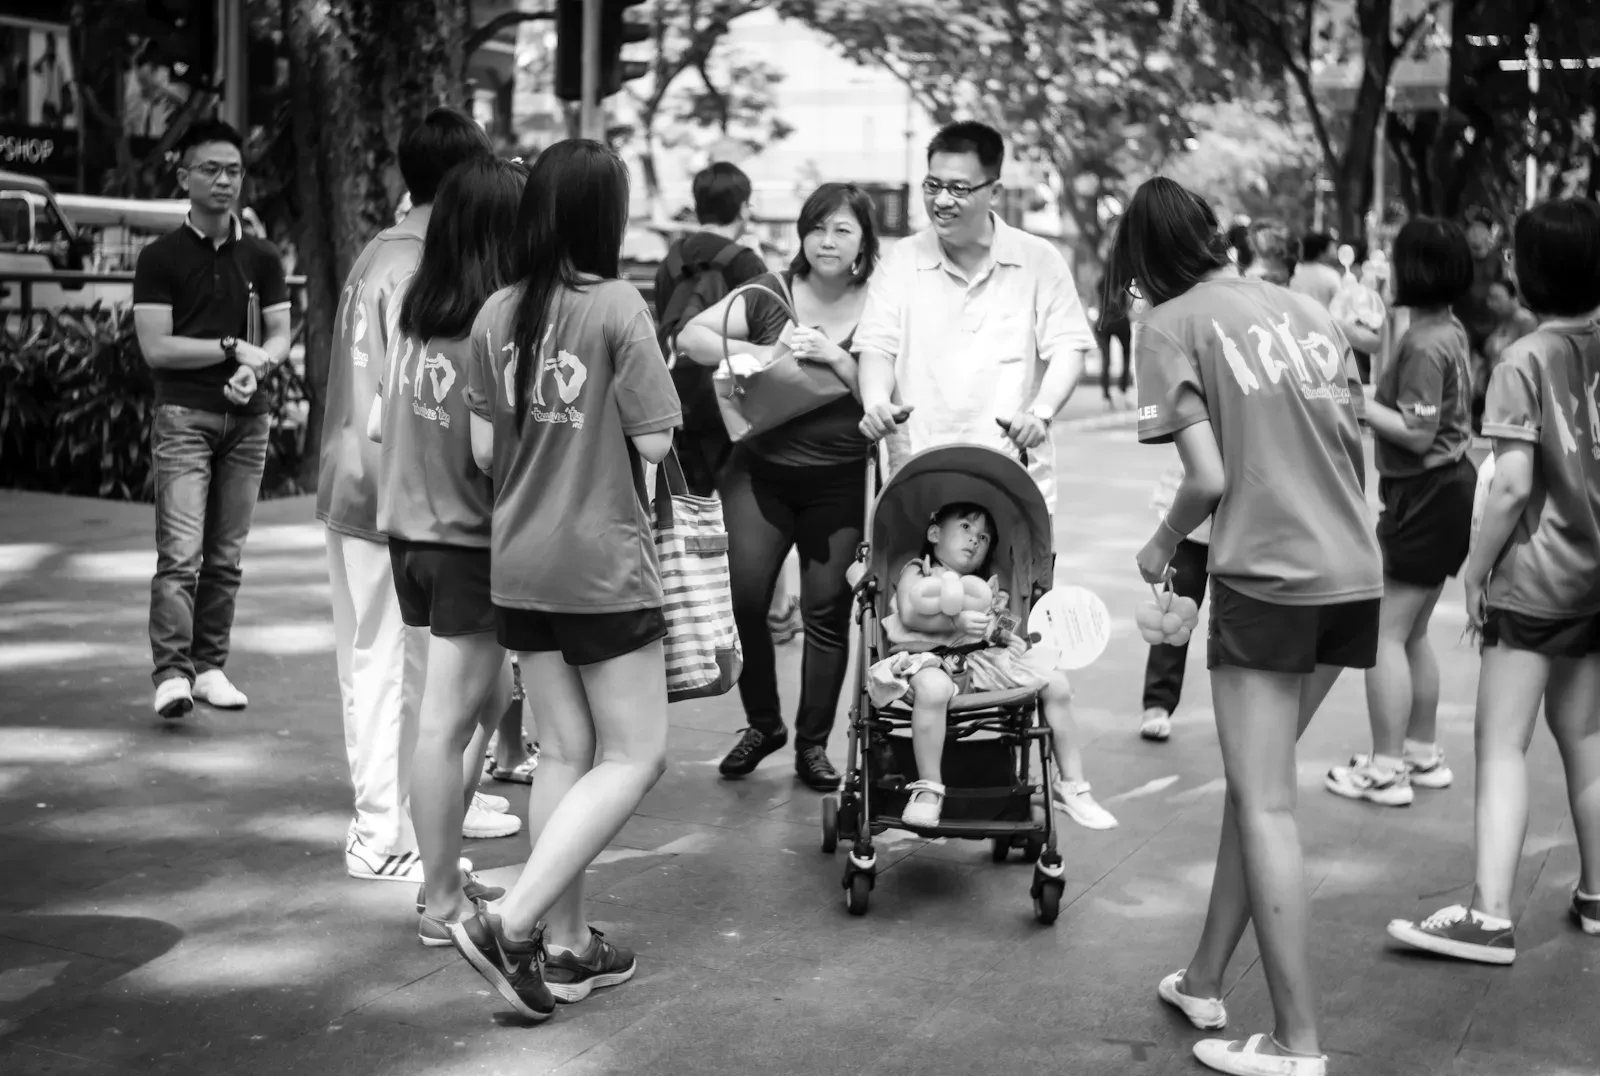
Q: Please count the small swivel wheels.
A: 2